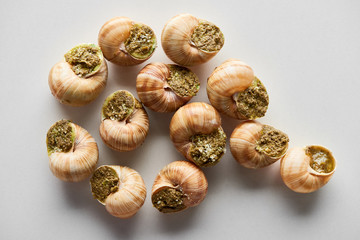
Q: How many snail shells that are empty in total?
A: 0